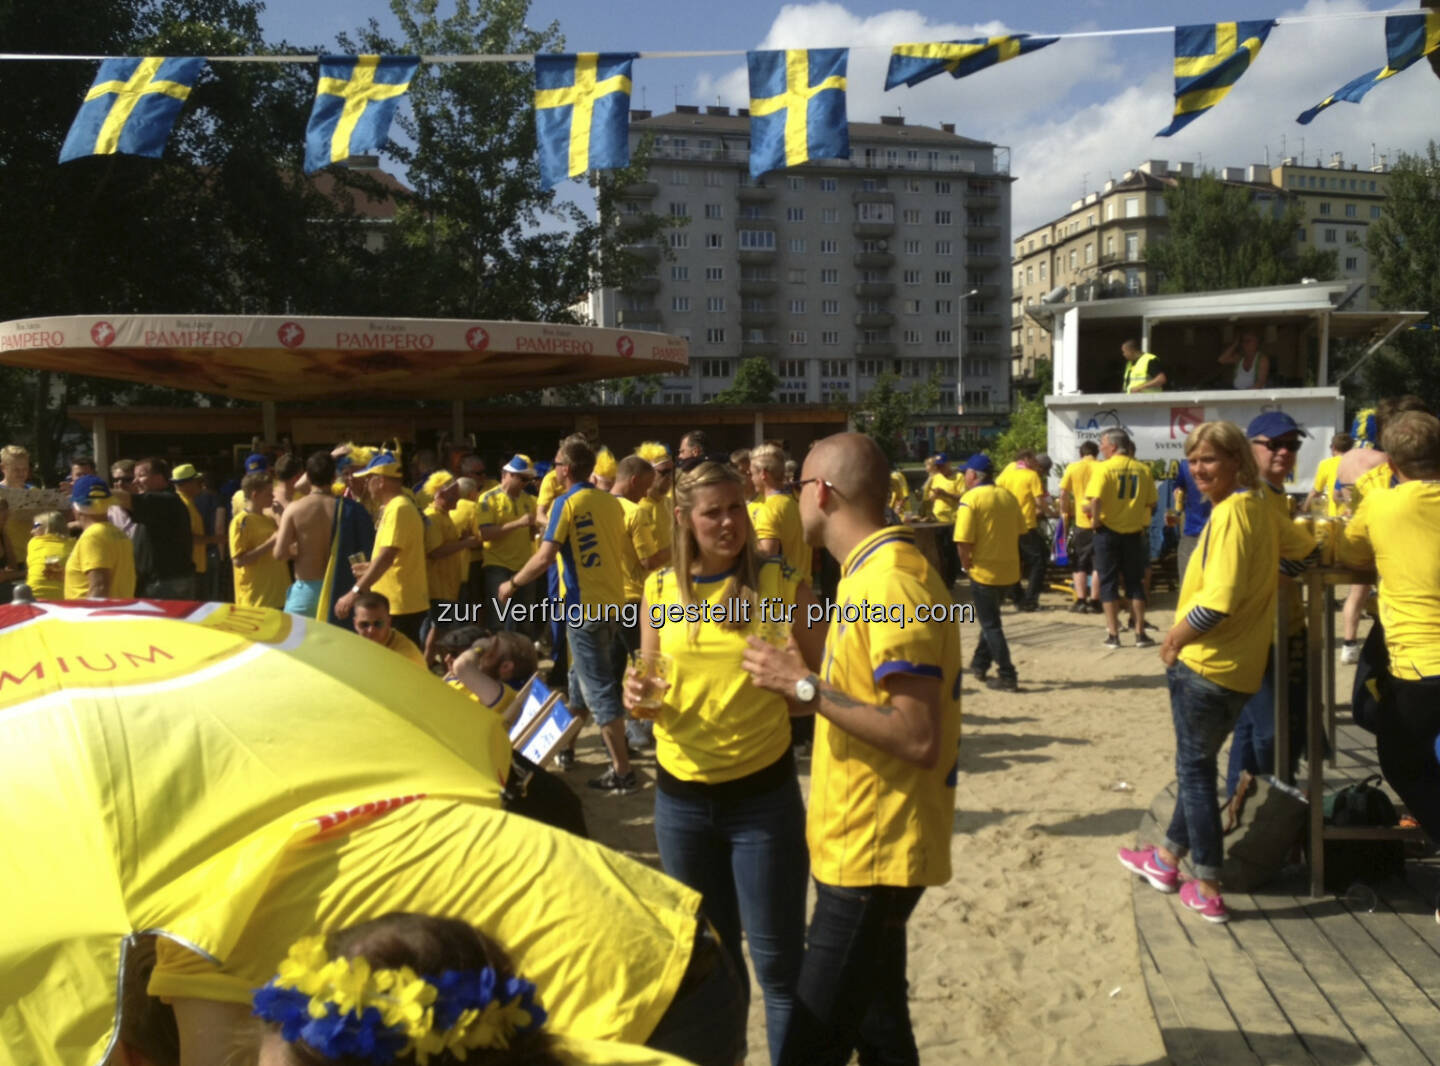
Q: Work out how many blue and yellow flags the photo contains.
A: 7